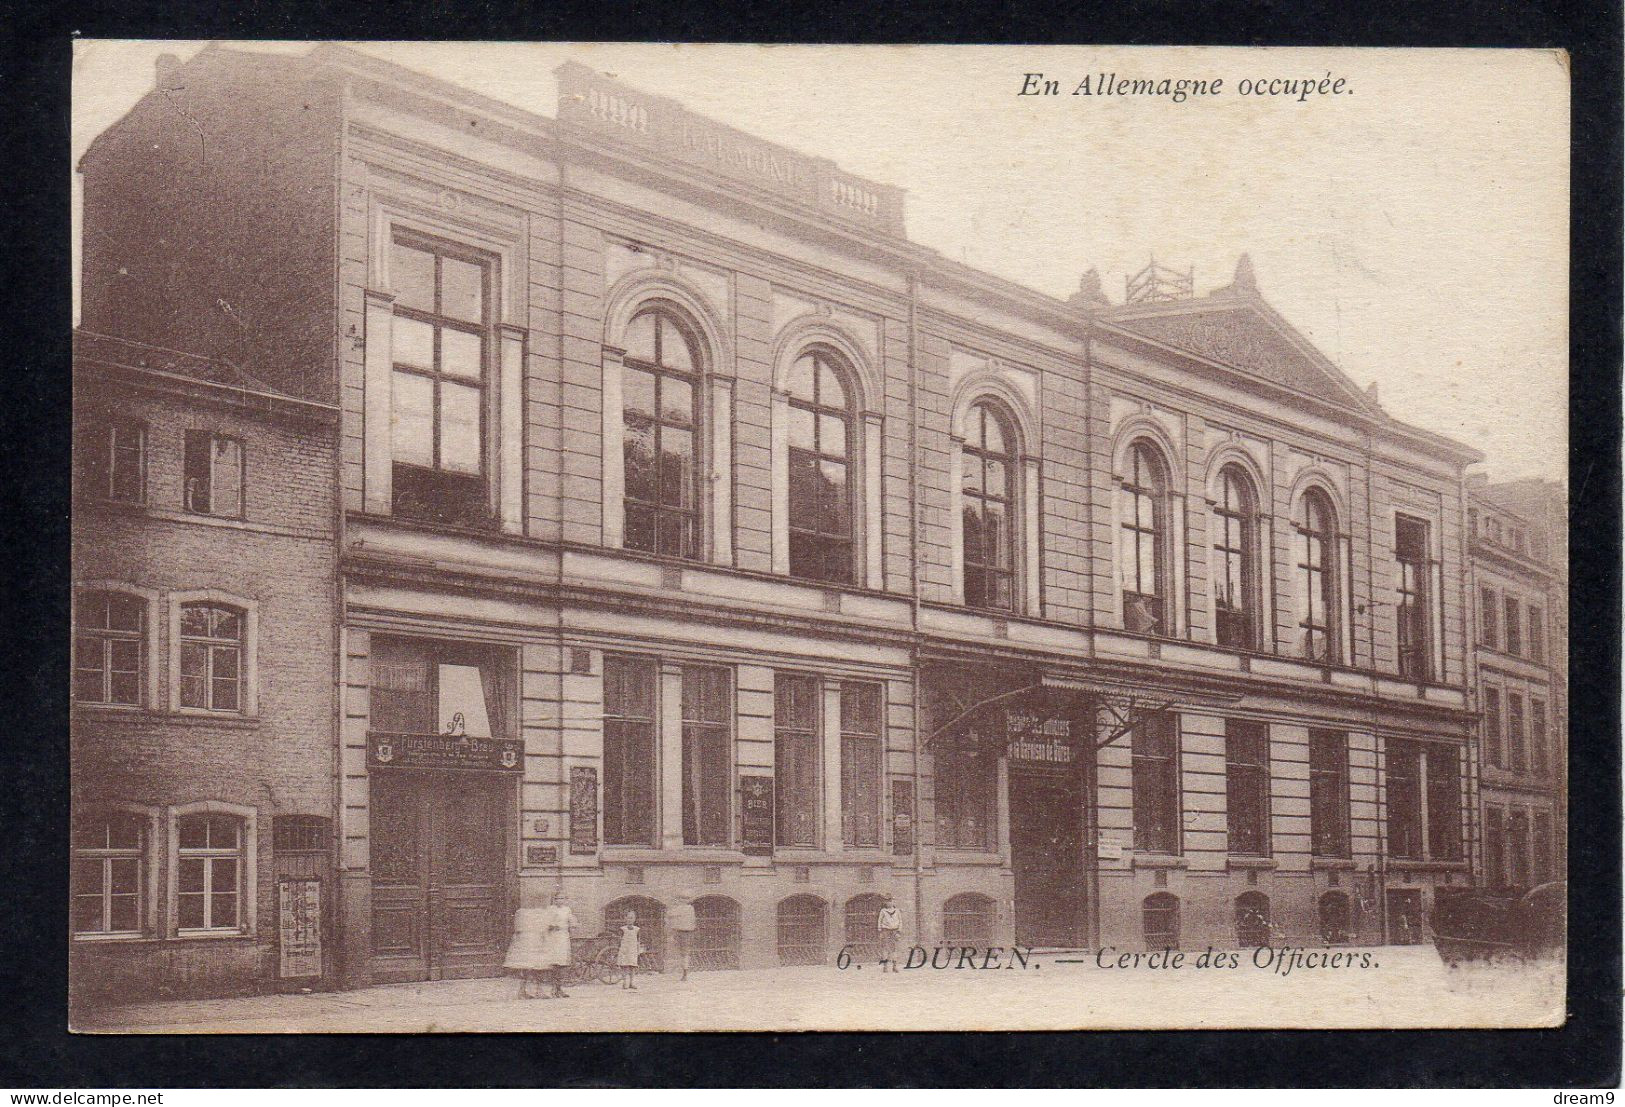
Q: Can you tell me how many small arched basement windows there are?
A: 8